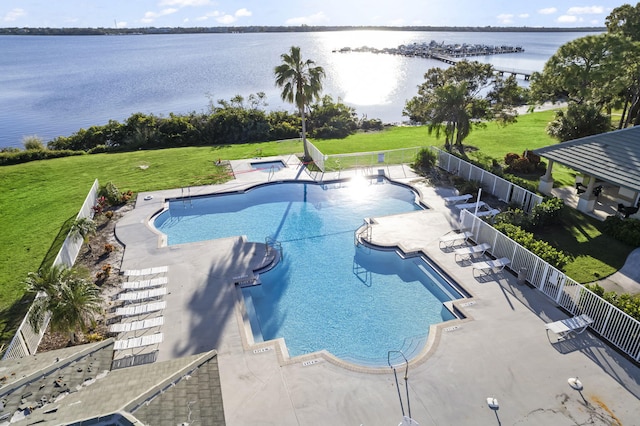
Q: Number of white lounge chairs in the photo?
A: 13